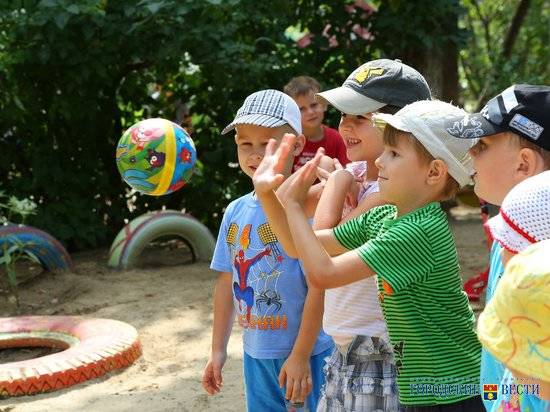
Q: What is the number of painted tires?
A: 3